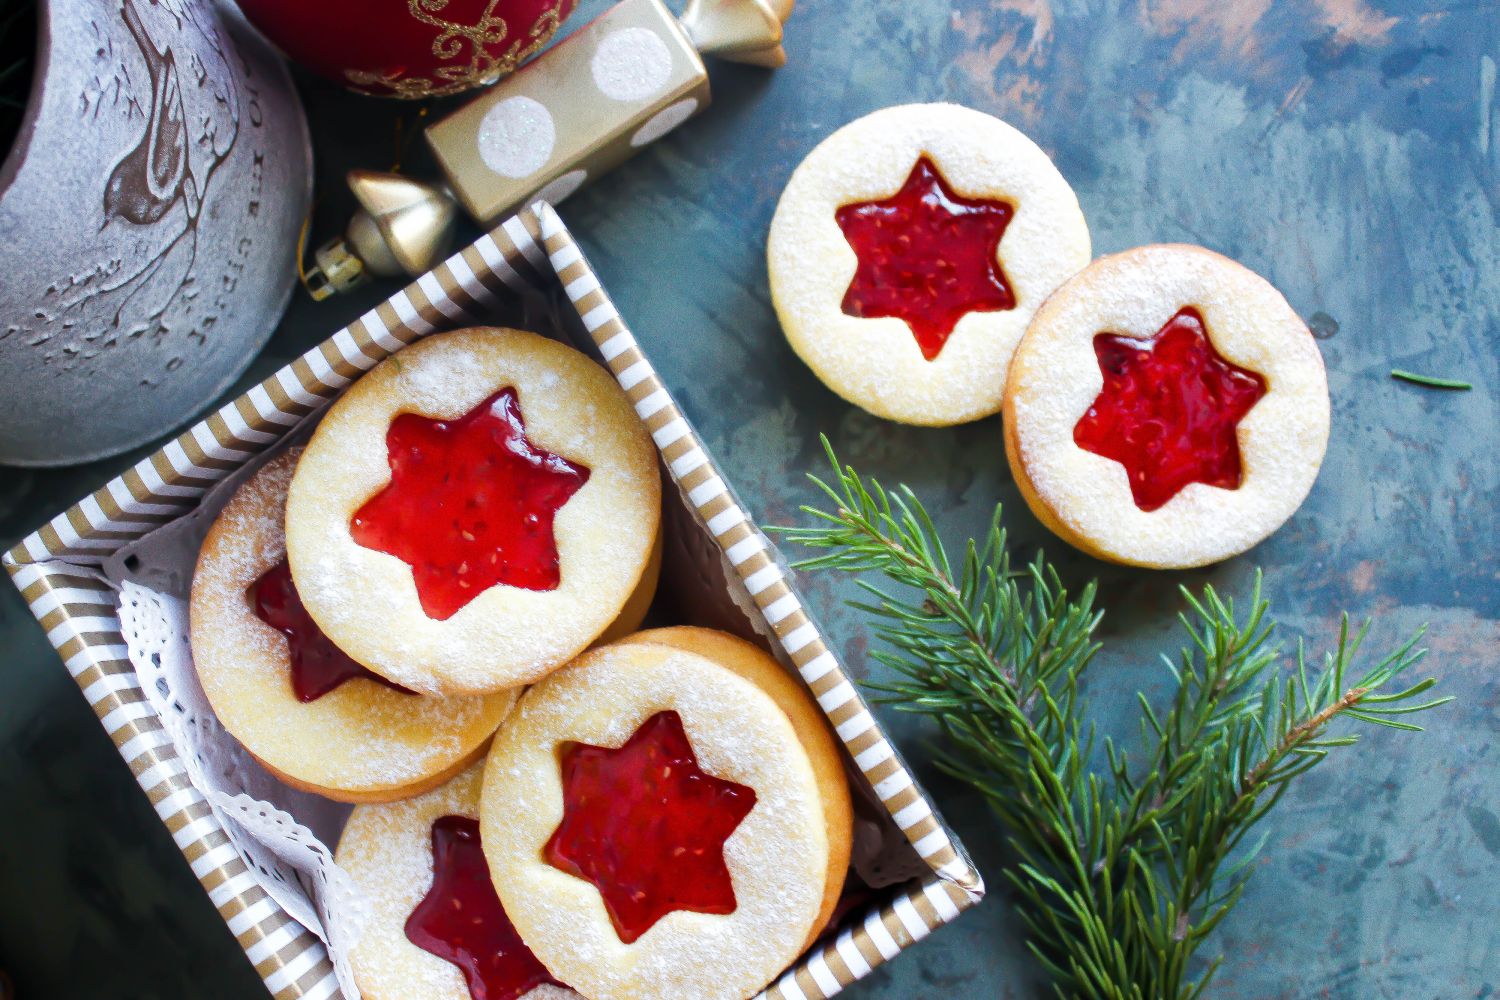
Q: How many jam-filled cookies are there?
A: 6